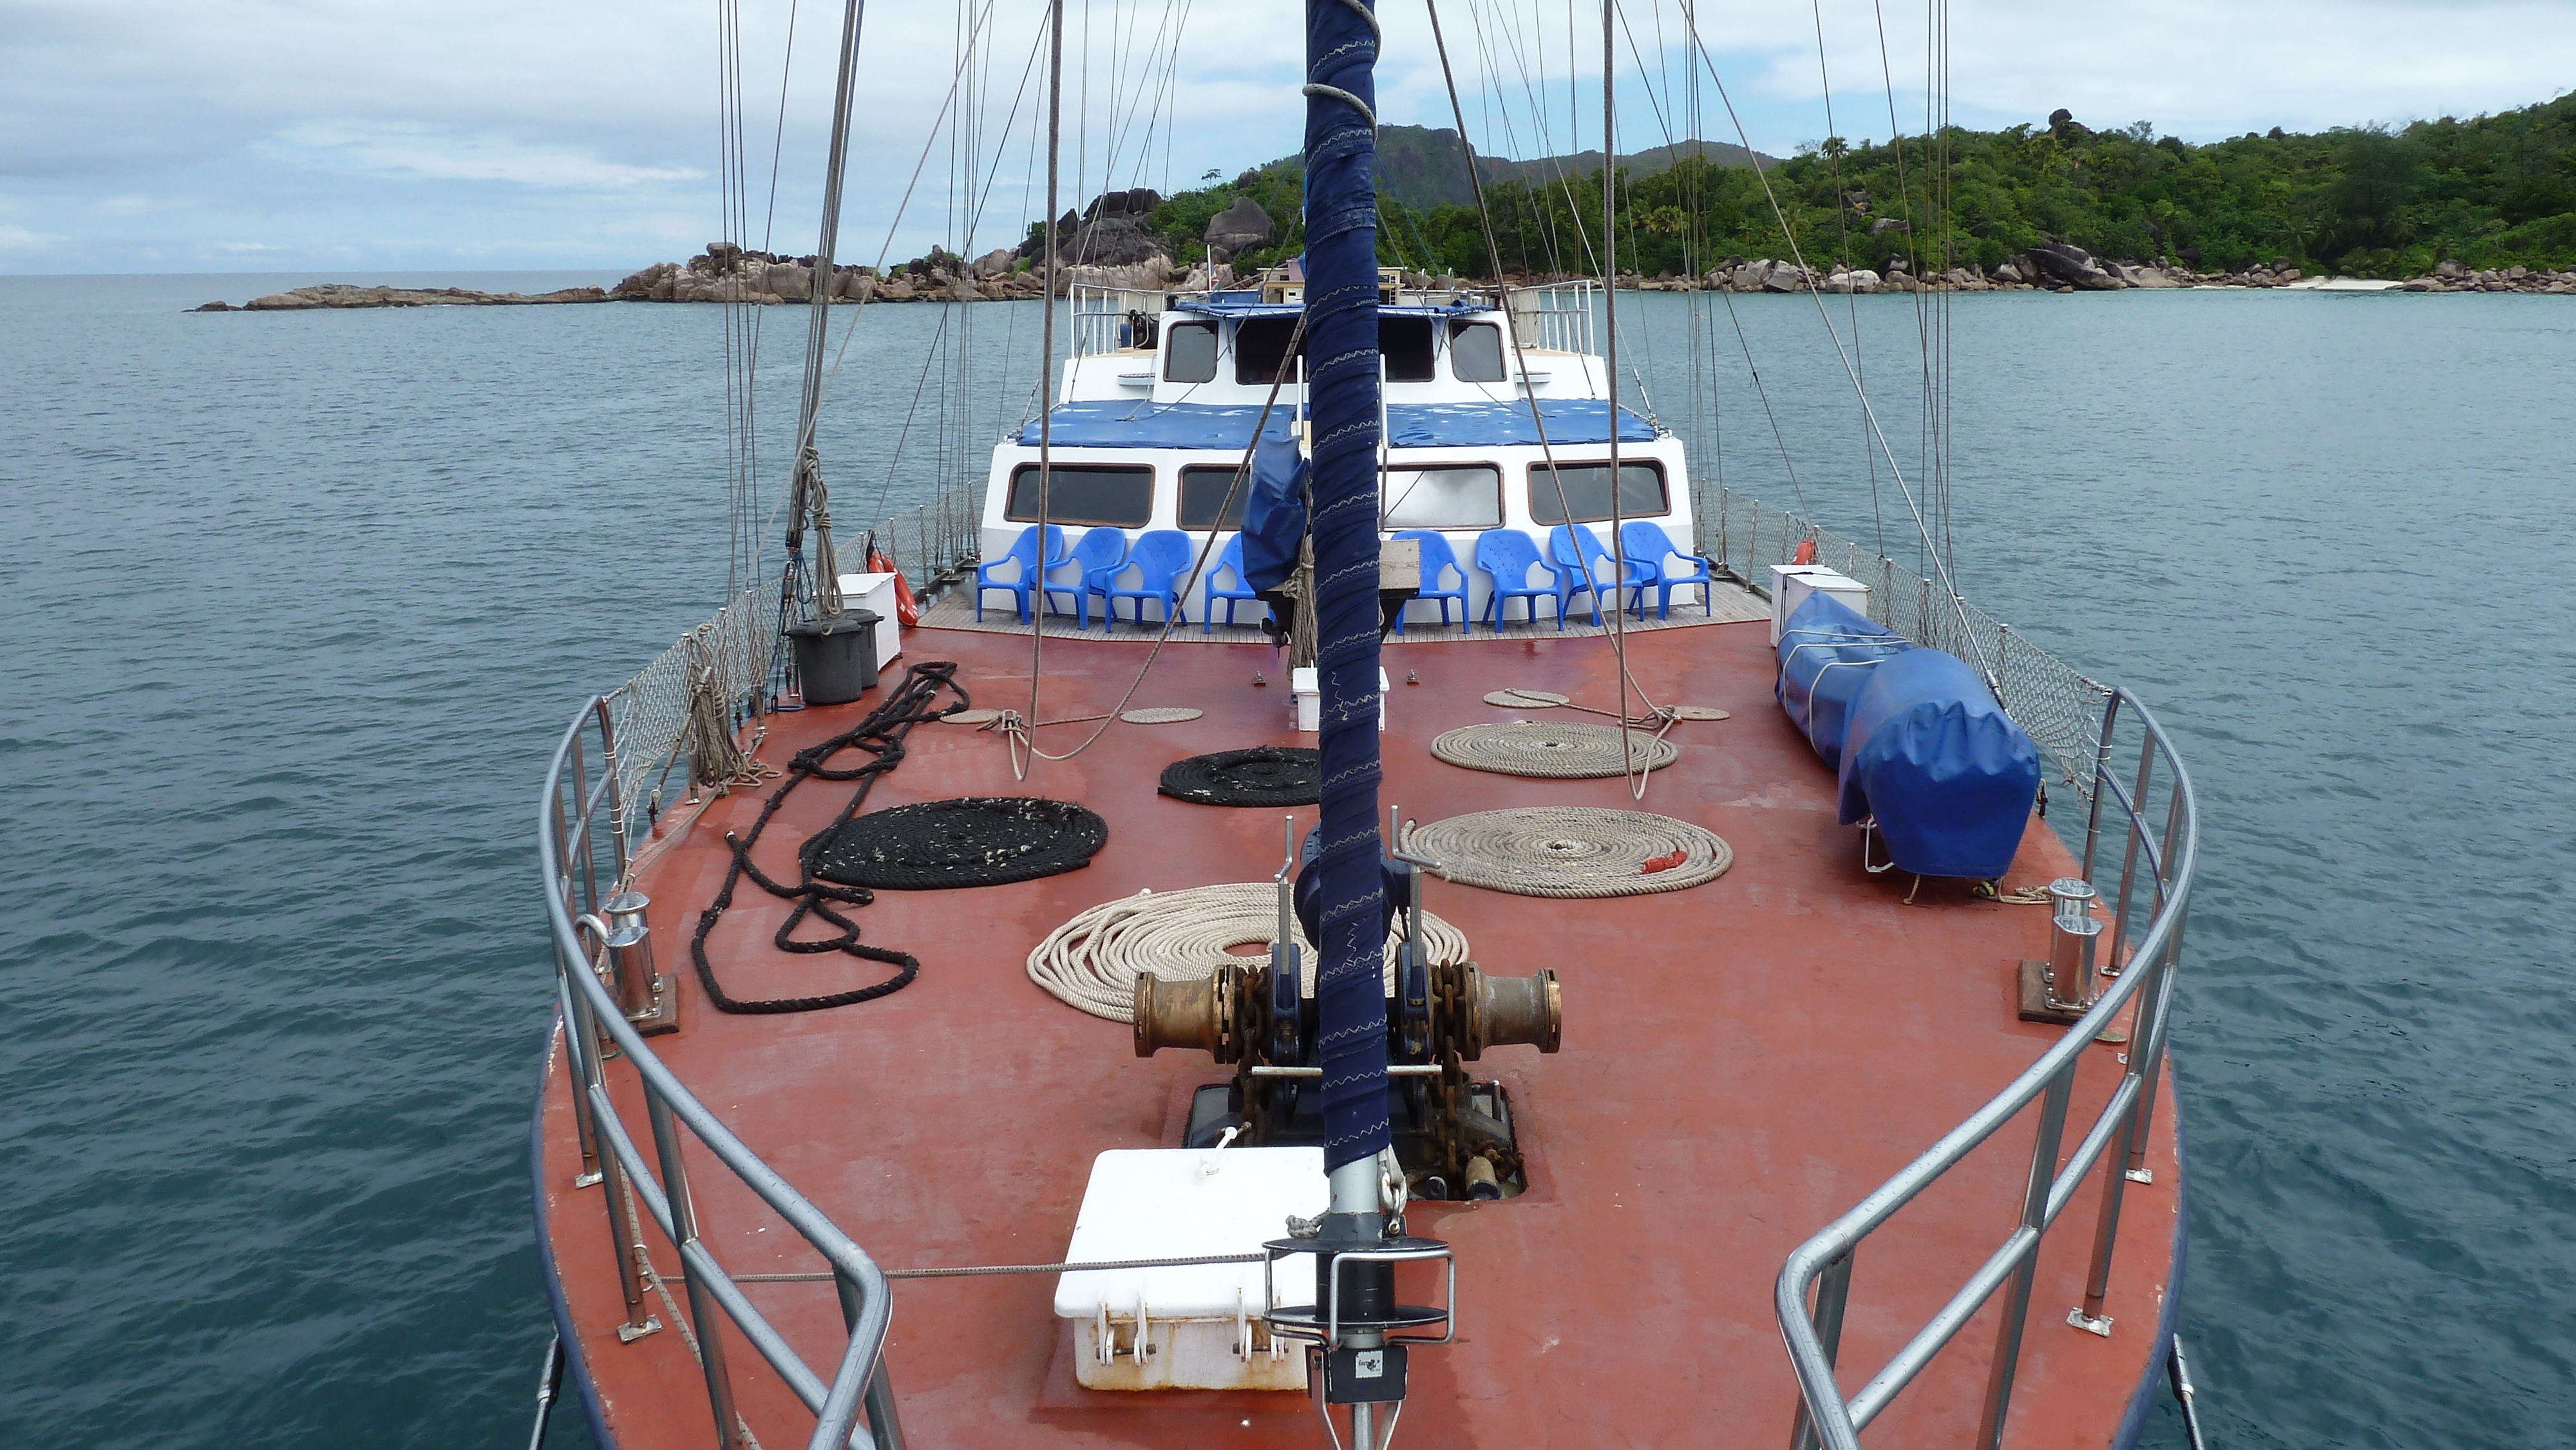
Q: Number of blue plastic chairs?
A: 8